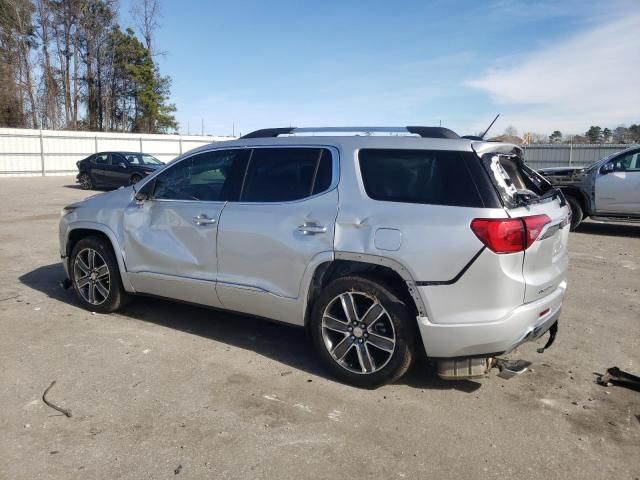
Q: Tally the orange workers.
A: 0